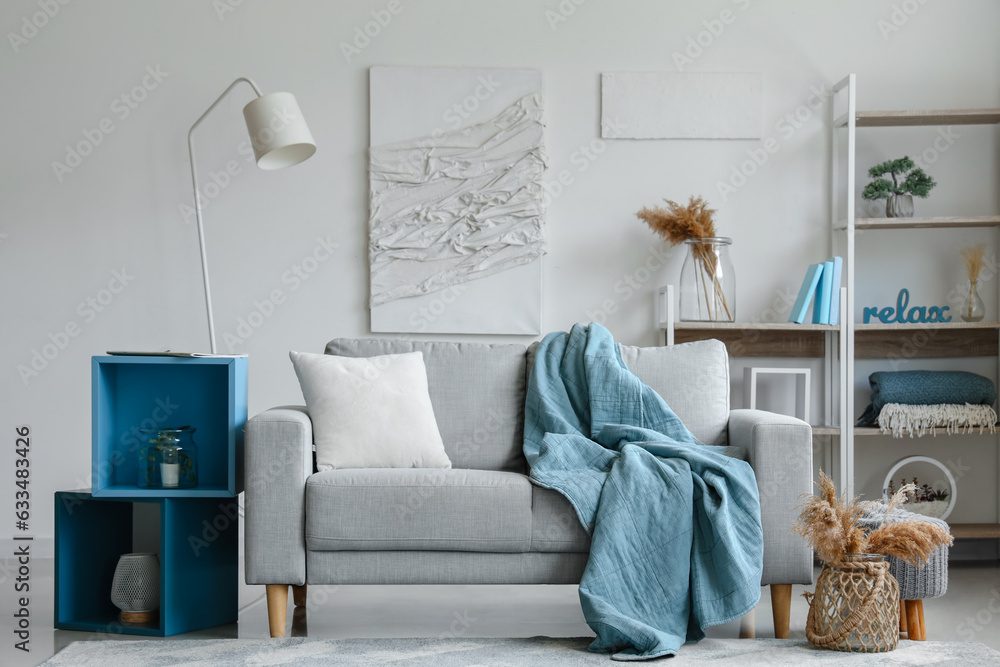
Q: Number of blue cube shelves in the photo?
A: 2